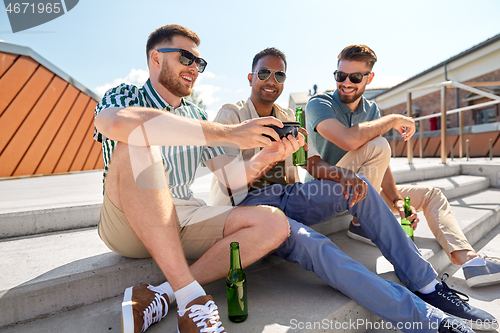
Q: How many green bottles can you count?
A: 3